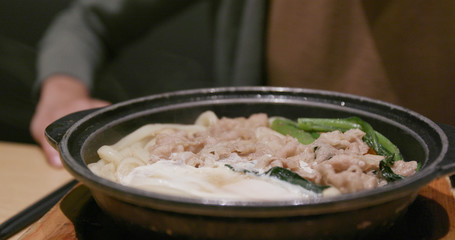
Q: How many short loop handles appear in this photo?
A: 2